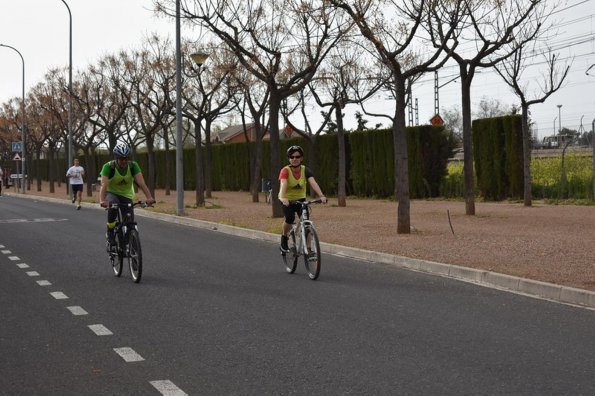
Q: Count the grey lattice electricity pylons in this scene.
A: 3